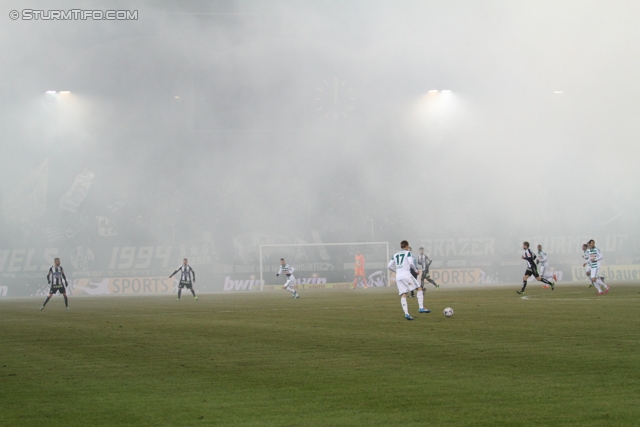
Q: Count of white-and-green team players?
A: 5